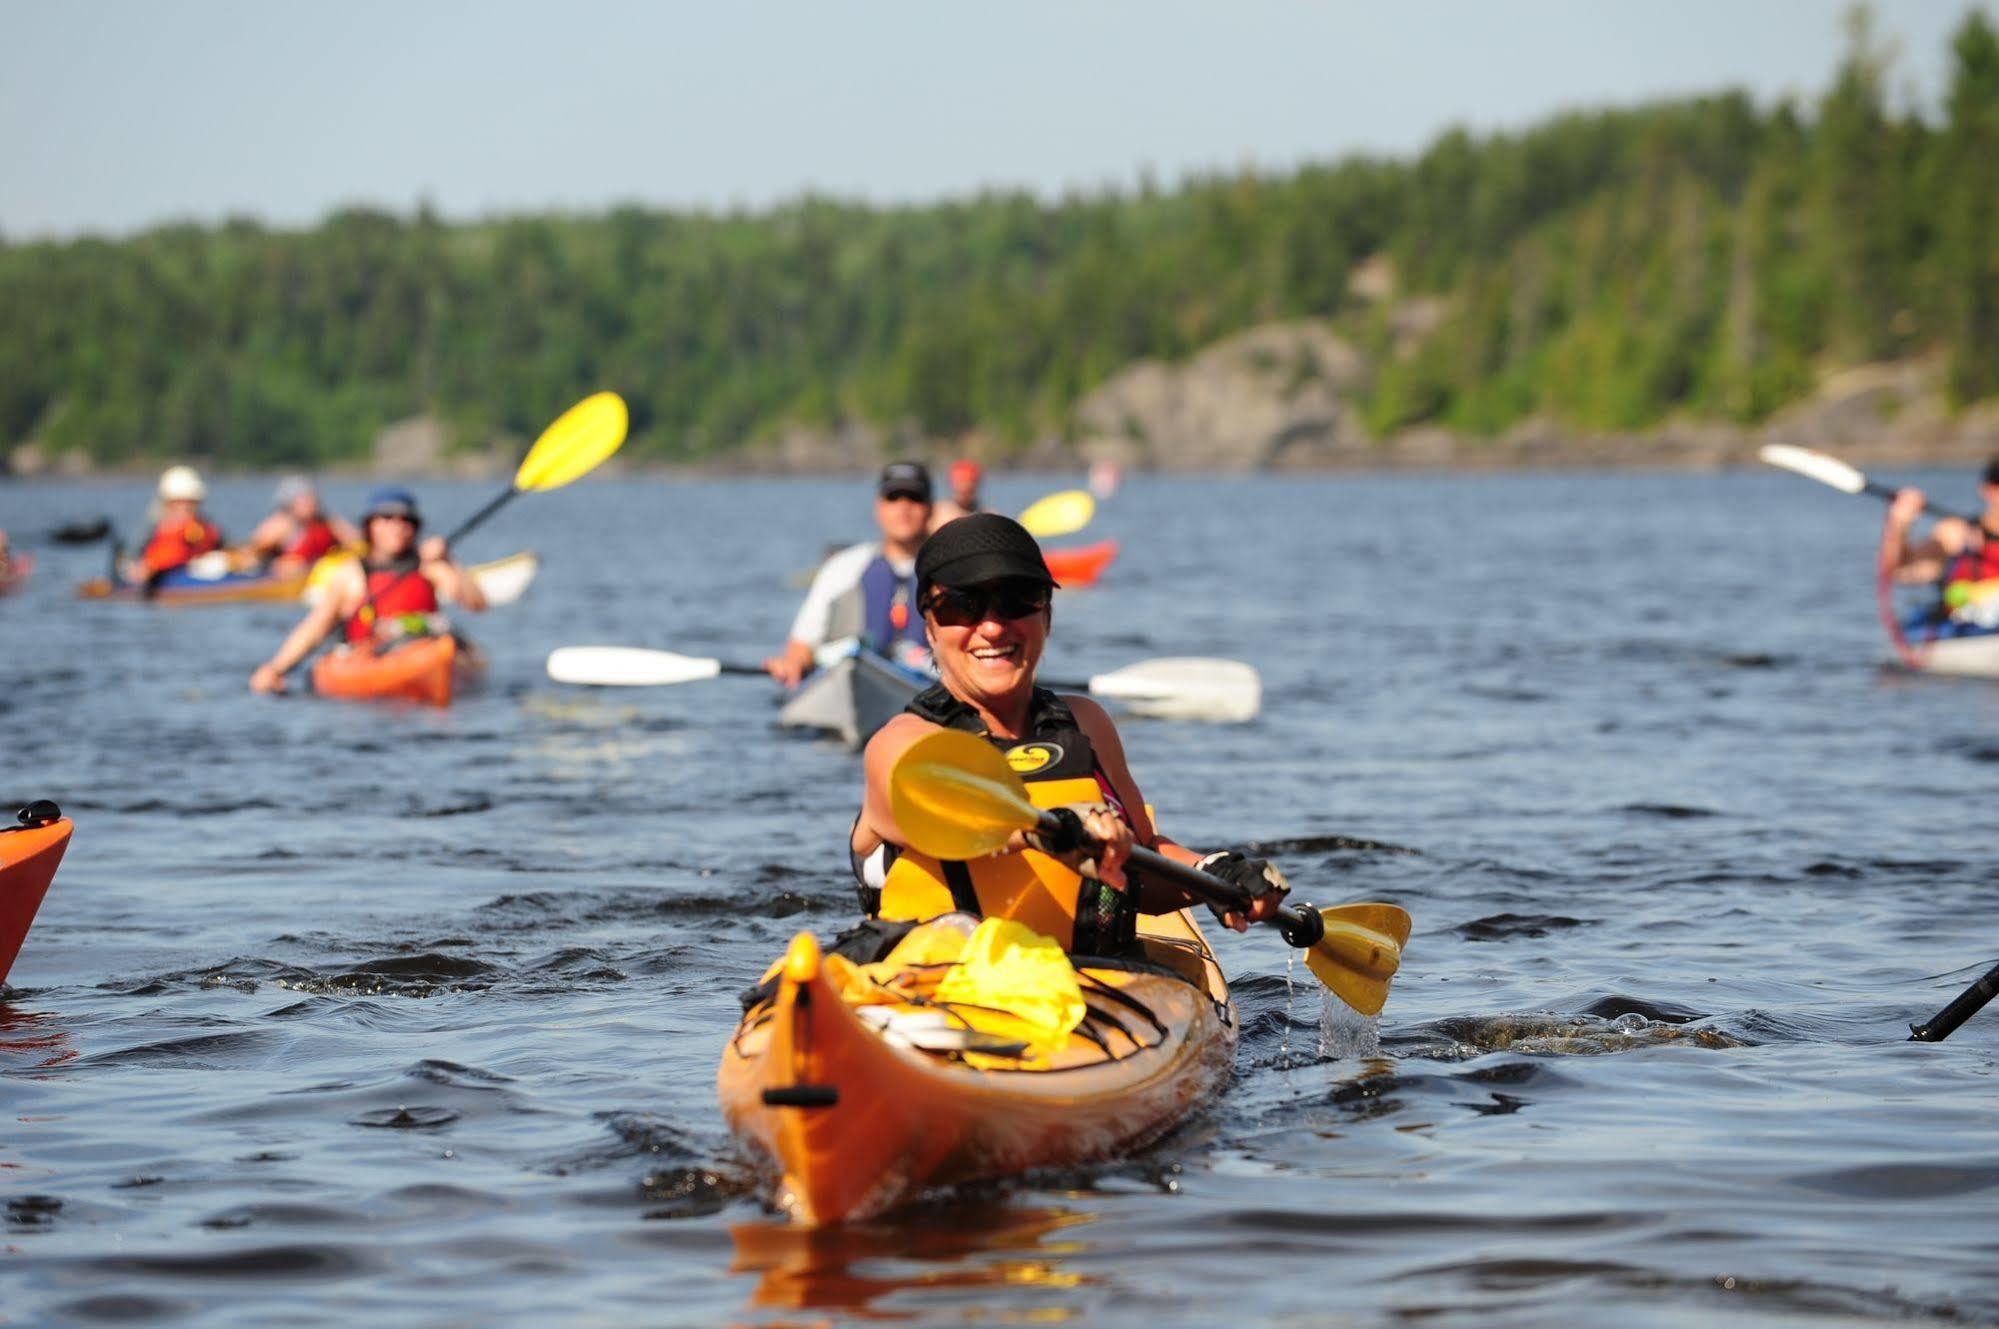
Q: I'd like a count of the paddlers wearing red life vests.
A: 4